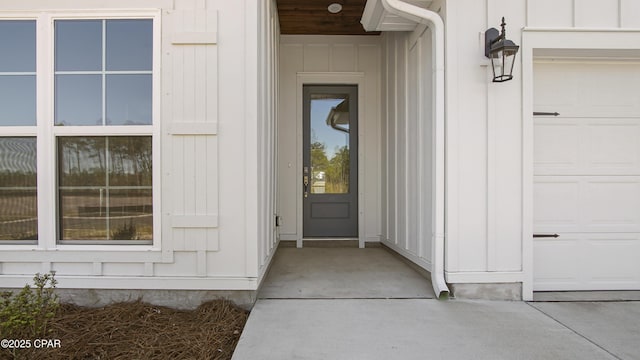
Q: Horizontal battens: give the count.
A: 3